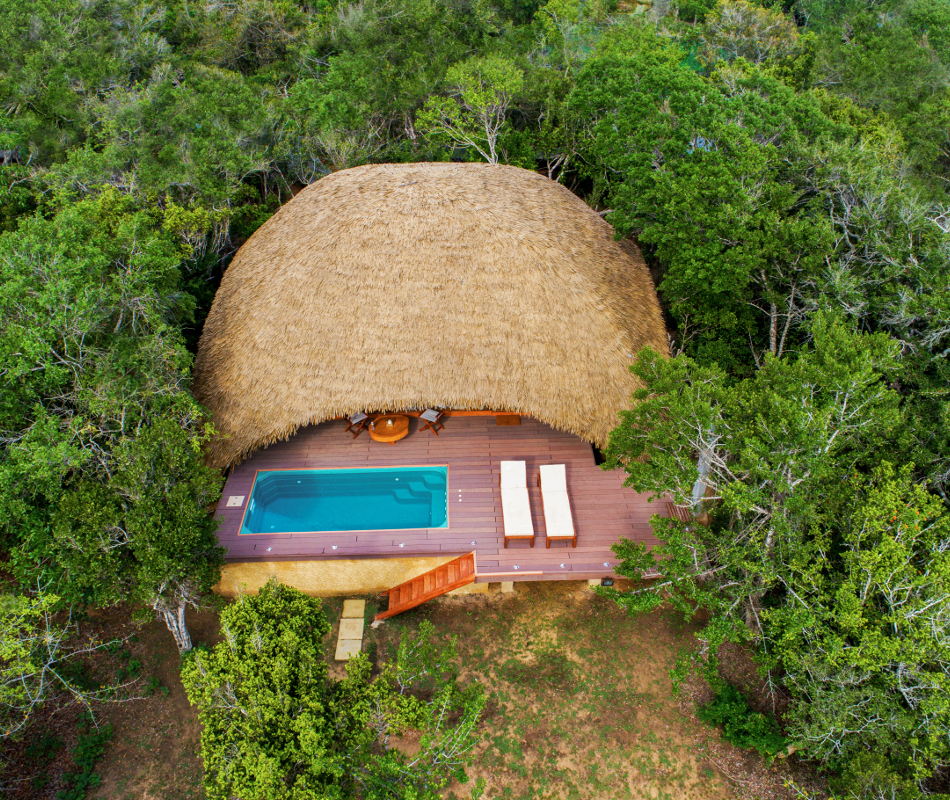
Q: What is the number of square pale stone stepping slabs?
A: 3